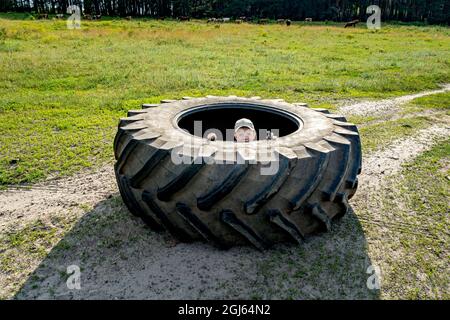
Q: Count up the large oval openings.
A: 1